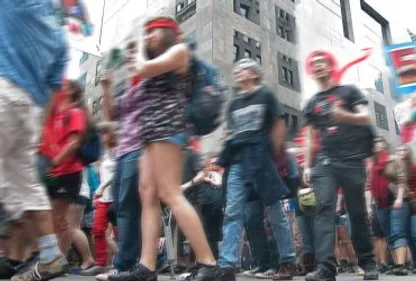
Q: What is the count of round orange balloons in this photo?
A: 0